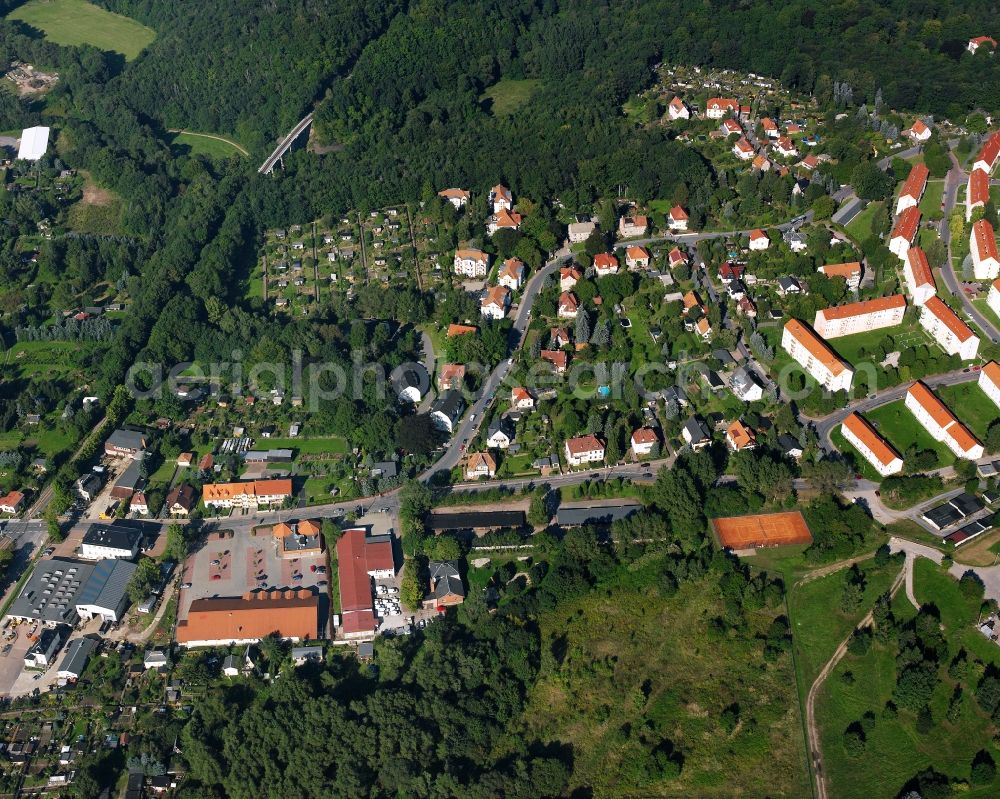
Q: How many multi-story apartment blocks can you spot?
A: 13